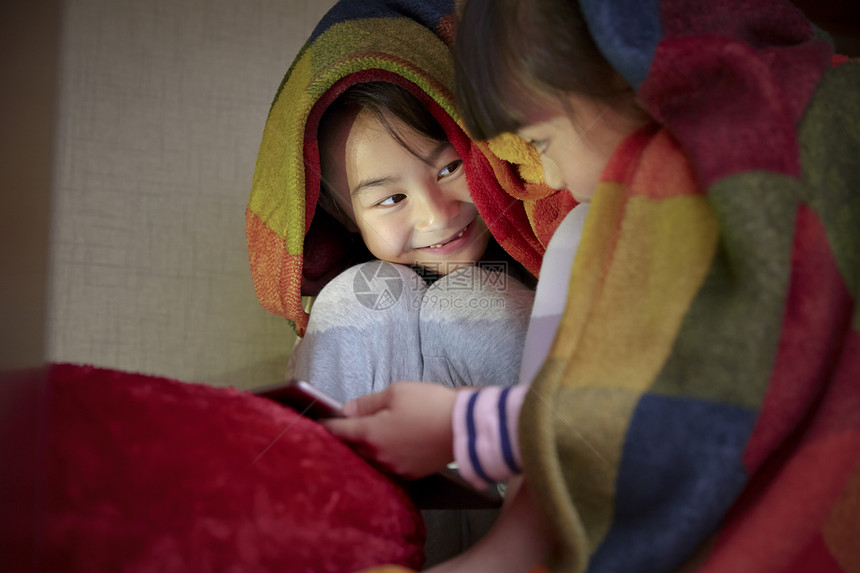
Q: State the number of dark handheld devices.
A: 1